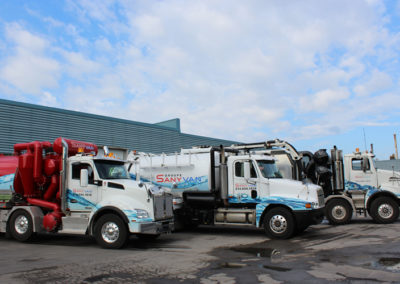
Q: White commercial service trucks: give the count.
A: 3